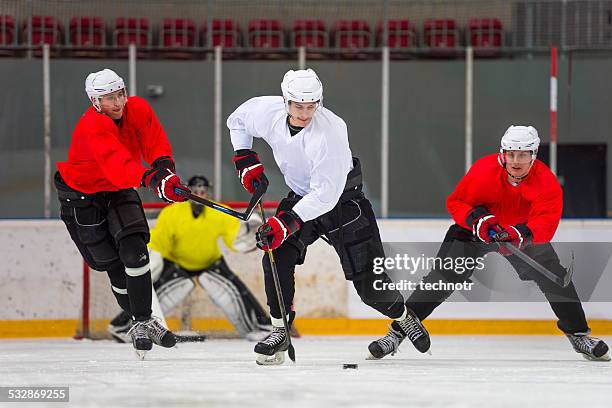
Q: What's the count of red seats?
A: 12